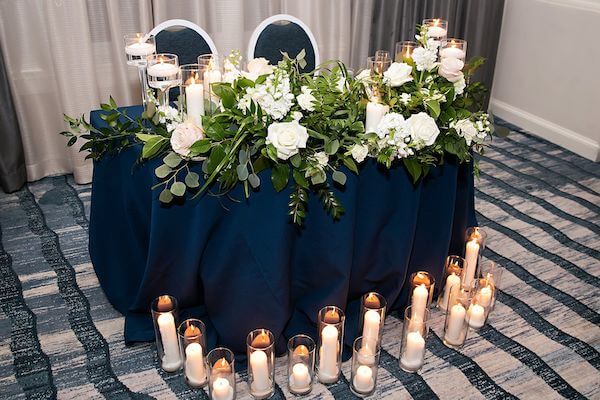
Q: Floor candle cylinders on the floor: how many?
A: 15